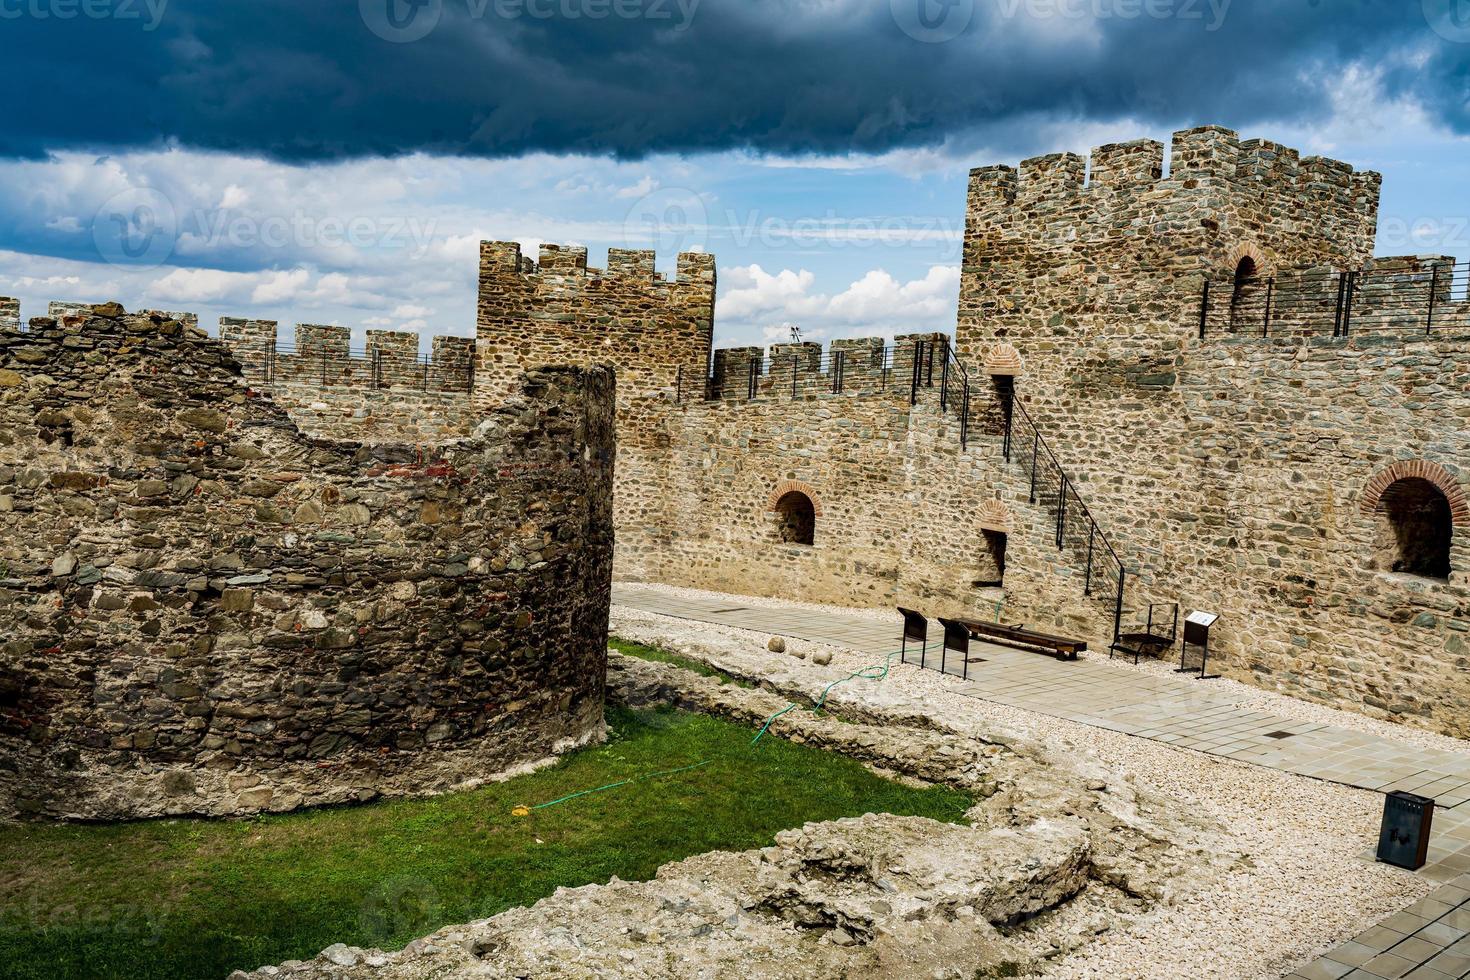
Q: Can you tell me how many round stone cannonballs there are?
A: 2